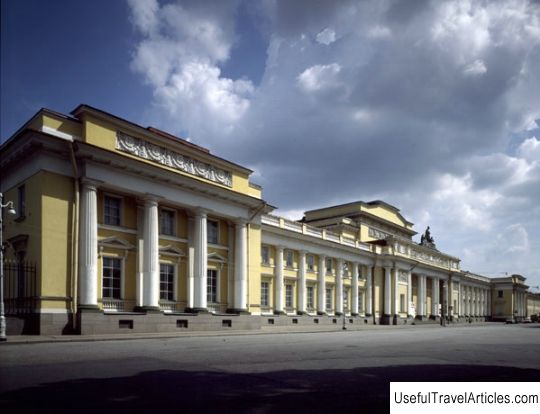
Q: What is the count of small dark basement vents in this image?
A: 9